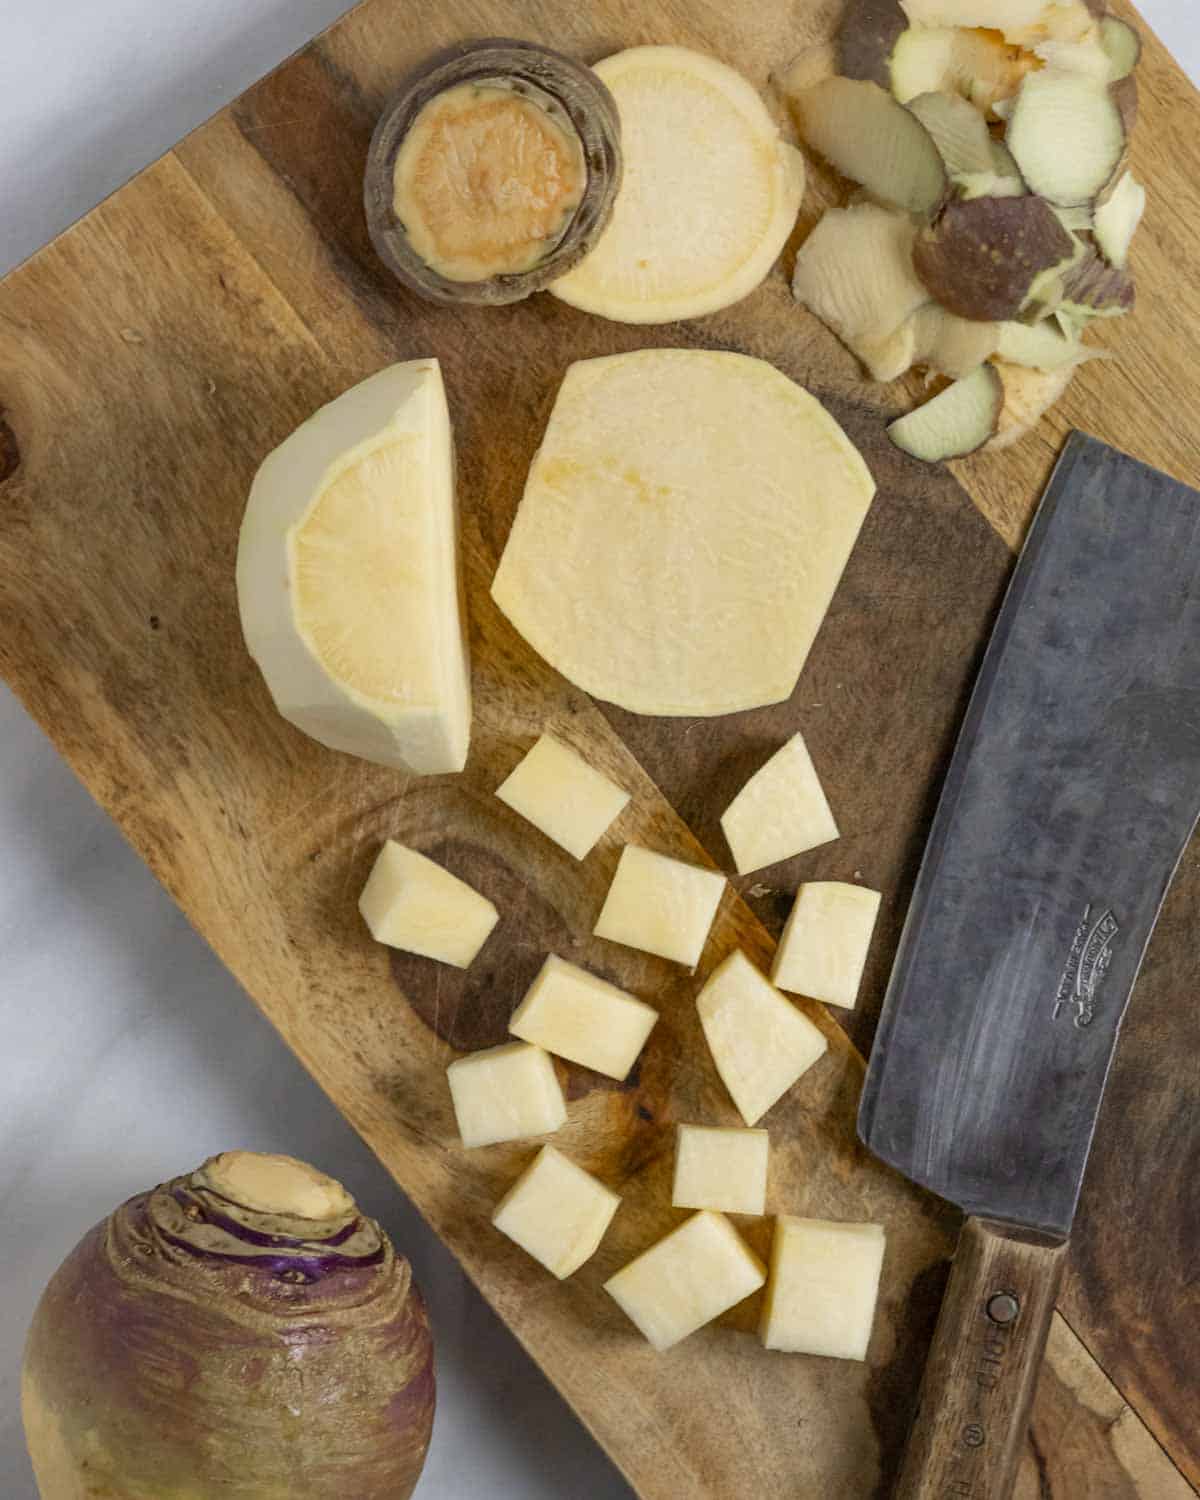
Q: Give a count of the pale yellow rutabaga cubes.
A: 12